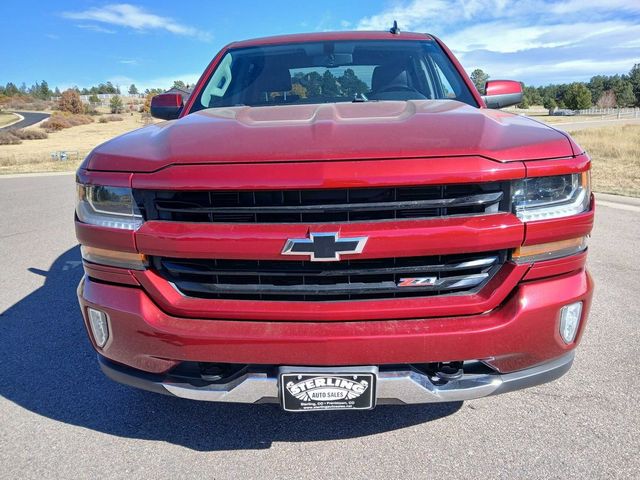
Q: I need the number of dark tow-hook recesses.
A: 2